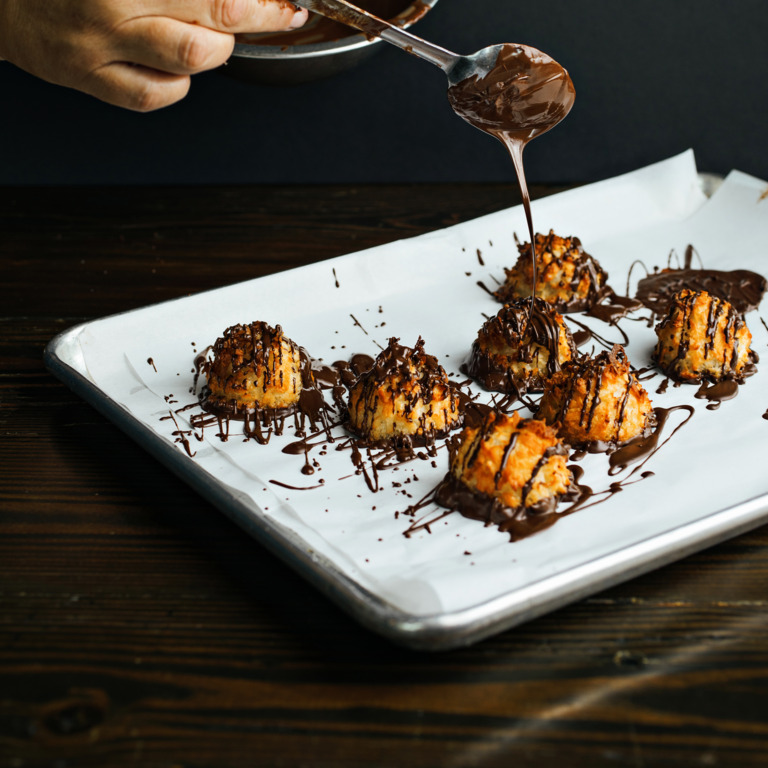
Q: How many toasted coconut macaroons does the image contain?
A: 7